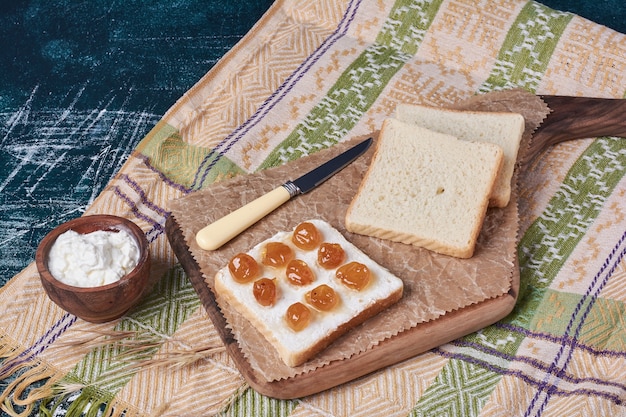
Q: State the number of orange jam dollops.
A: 9